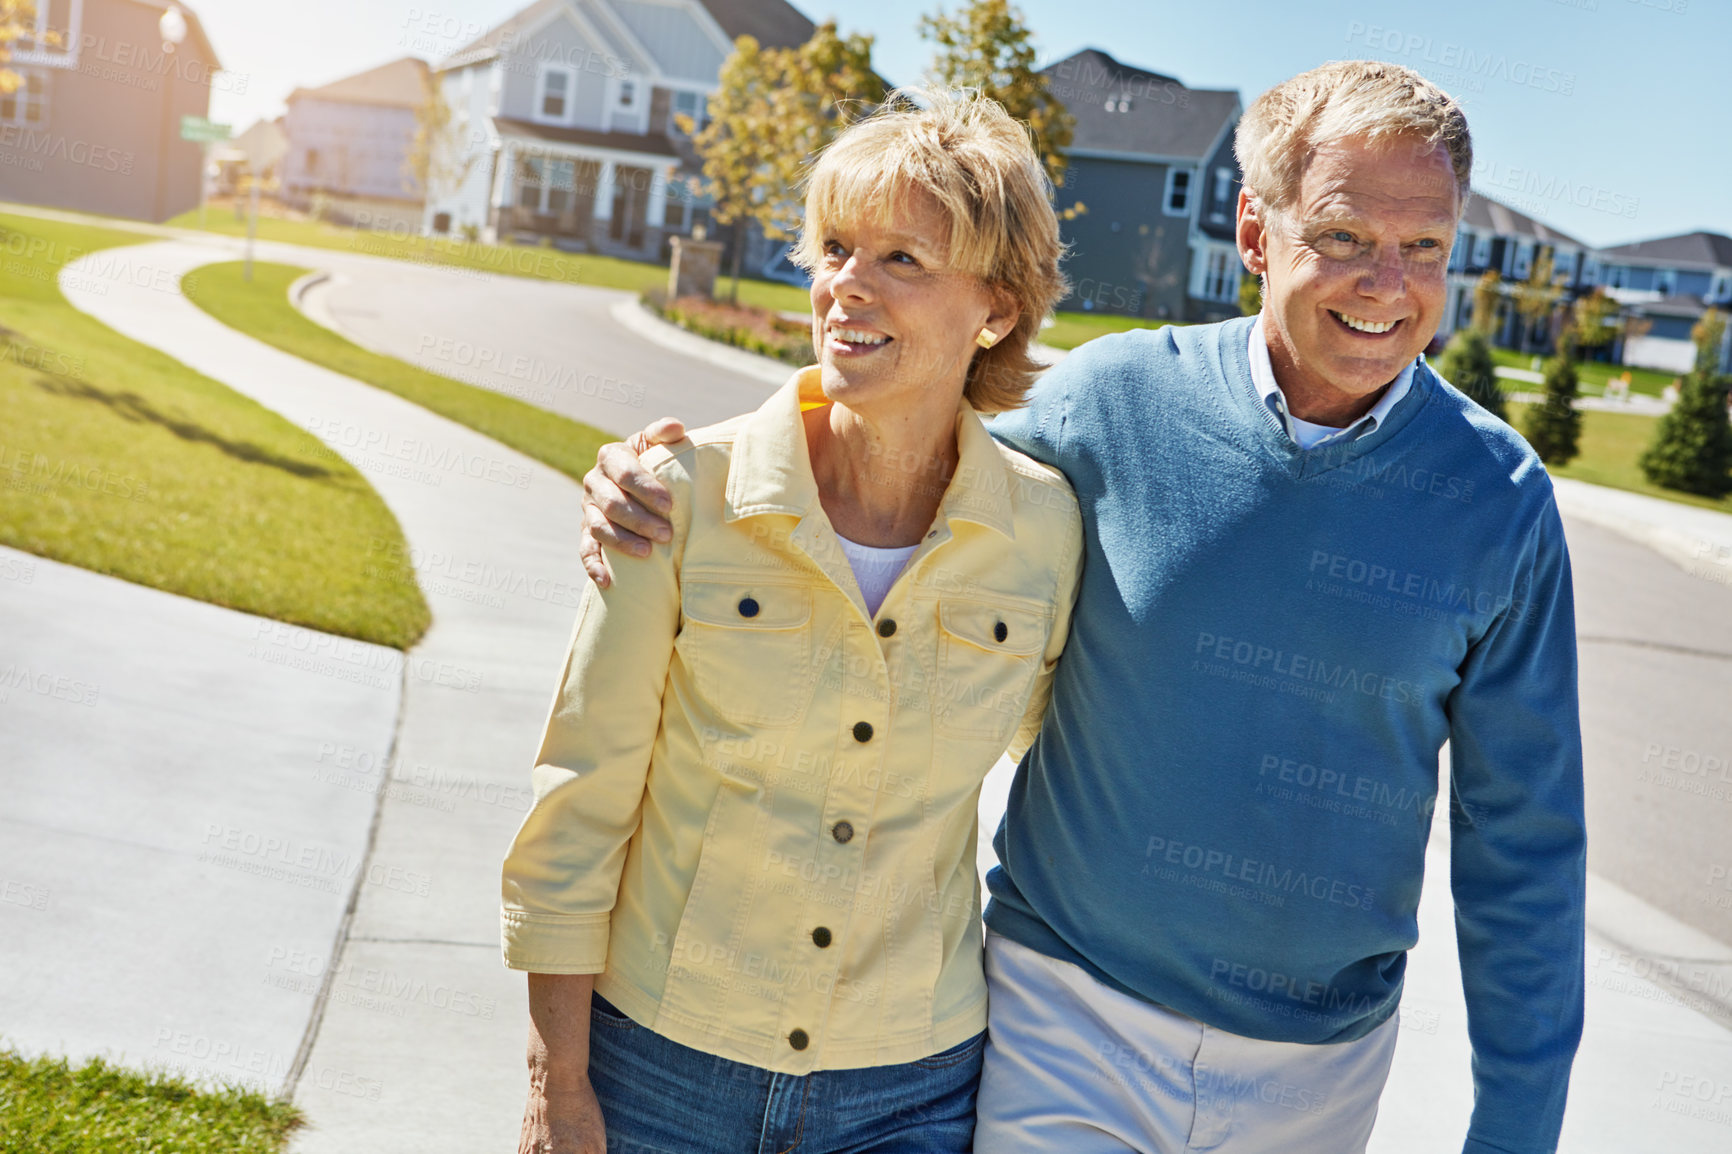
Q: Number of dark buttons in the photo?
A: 7